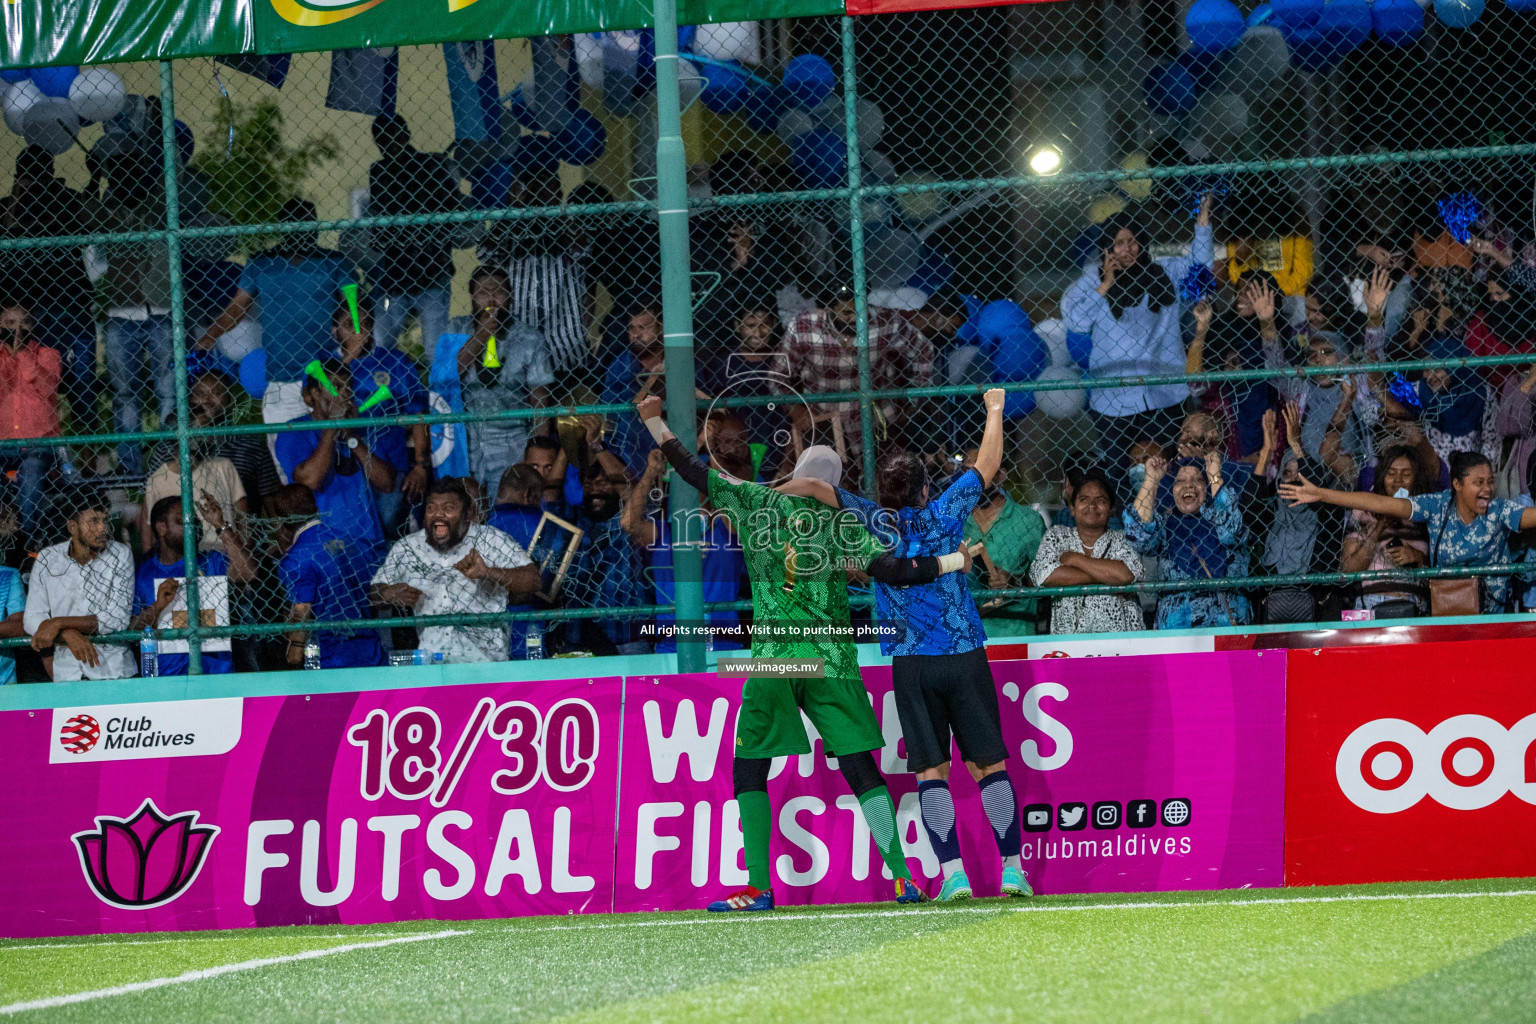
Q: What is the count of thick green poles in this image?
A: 1